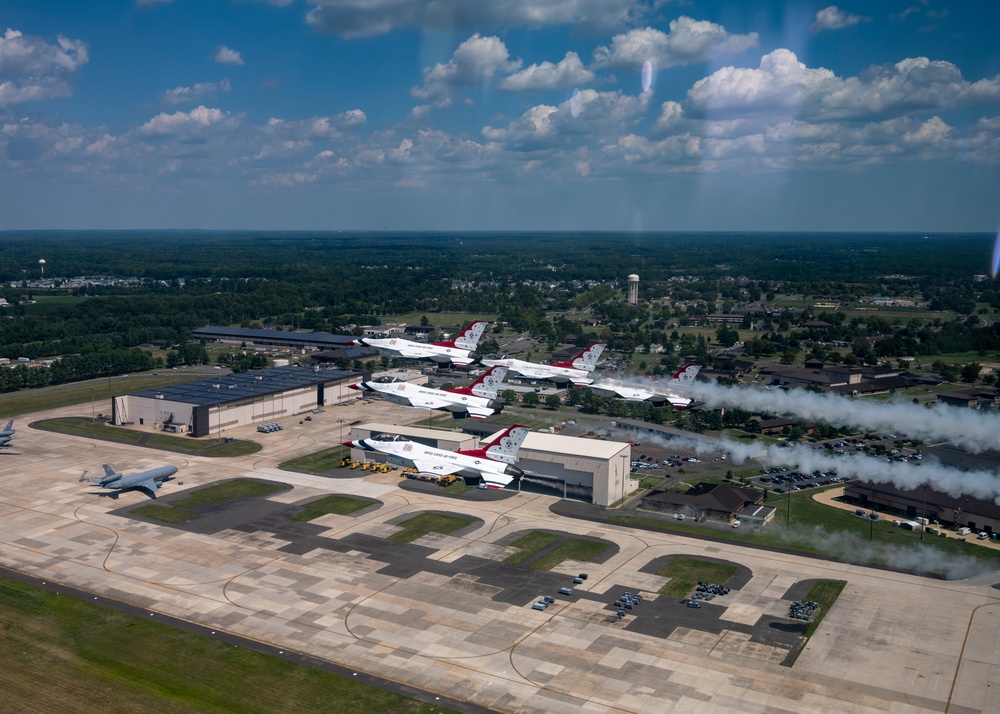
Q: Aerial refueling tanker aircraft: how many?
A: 2